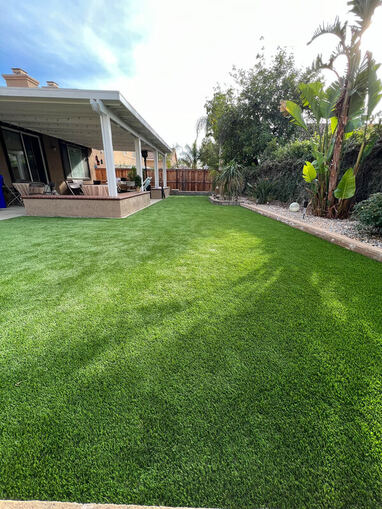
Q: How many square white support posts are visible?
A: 4